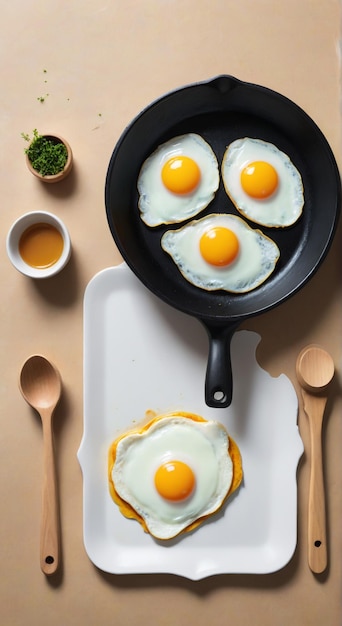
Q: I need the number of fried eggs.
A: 4